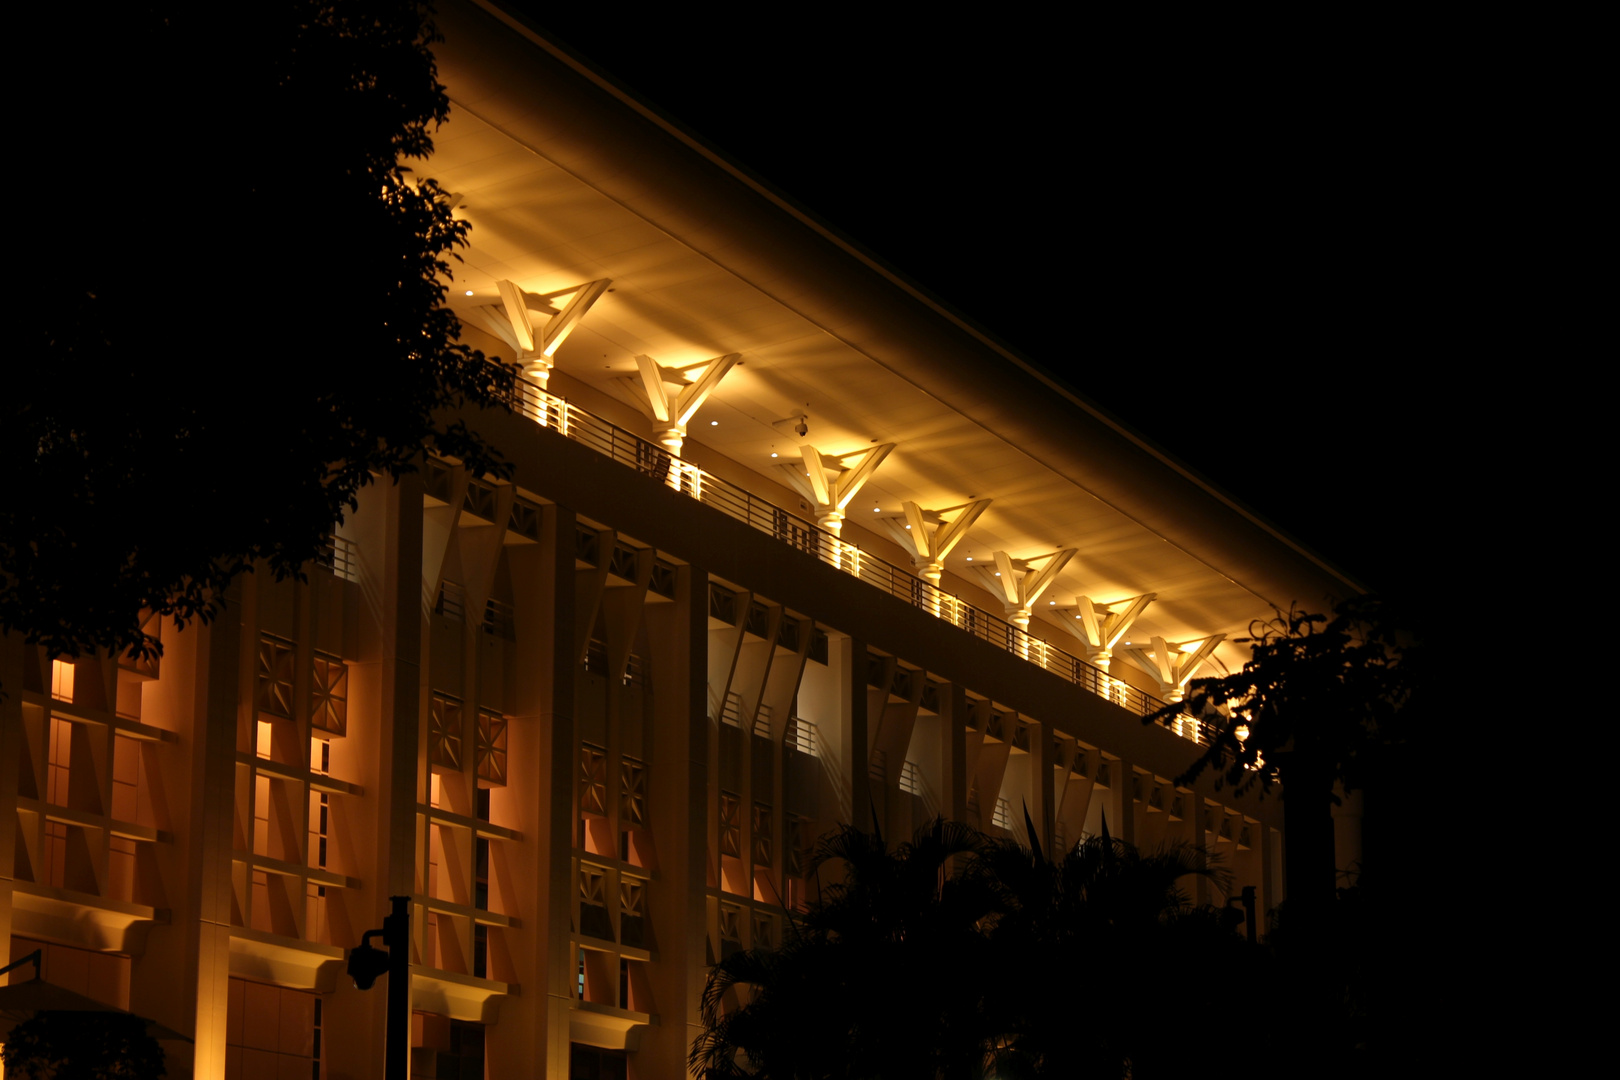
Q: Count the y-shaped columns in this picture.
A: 7